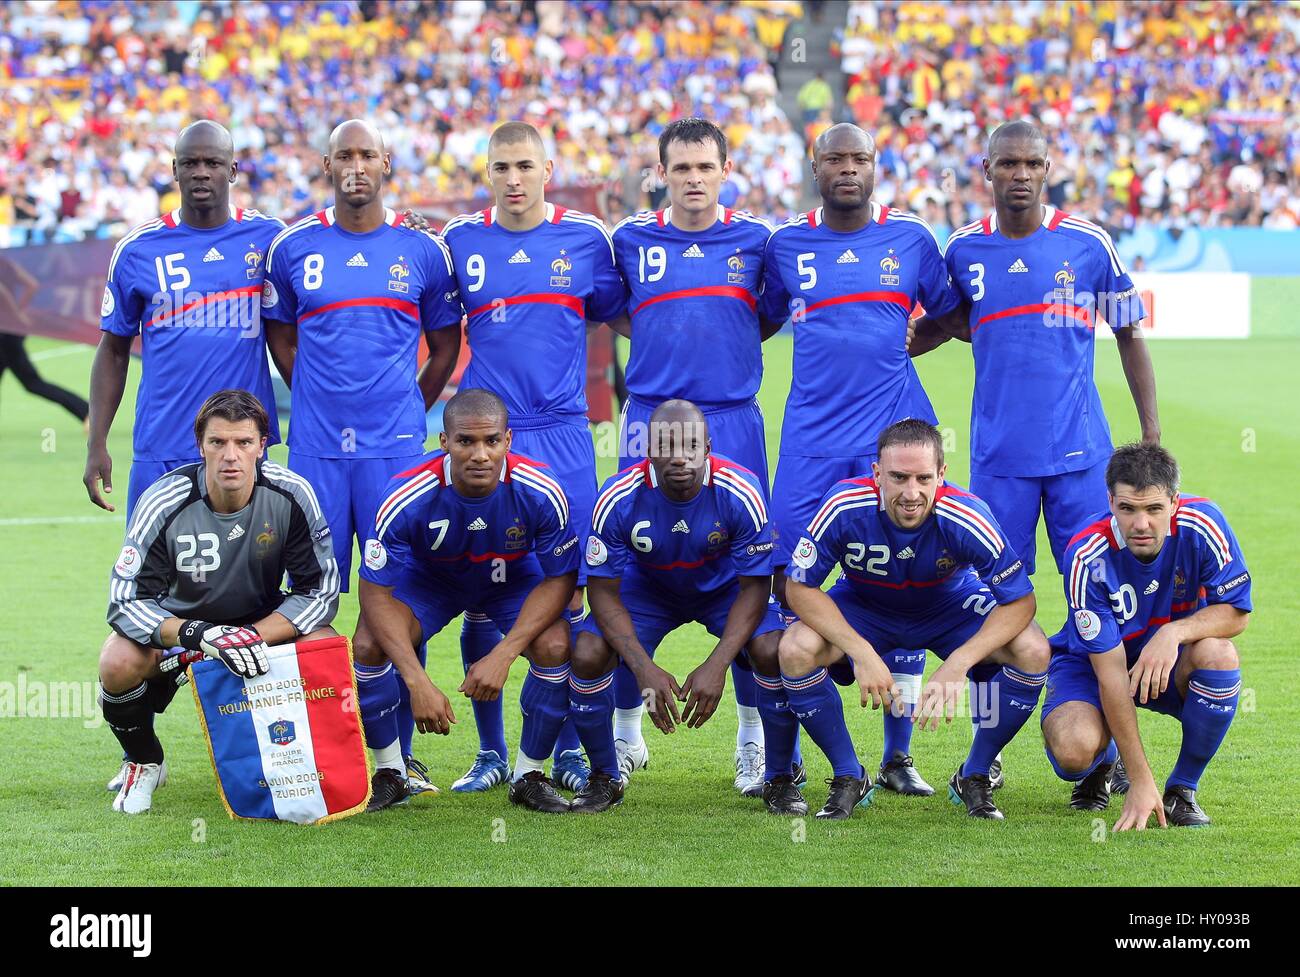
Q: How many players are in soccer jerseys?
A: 11